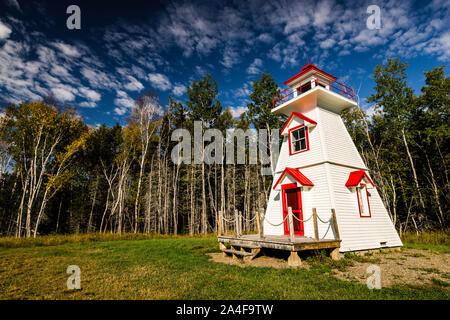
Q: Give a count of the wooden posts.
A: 8